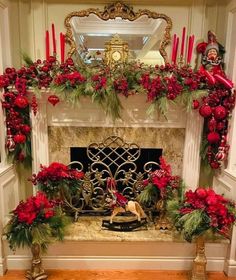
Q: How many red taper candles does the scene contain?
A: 9